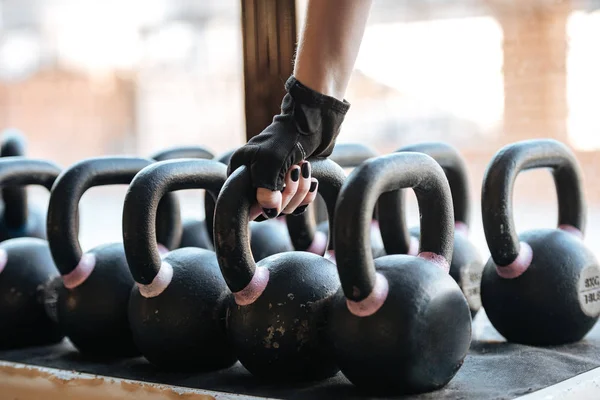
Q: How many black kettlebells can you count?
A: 11